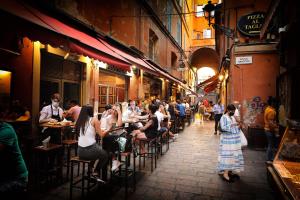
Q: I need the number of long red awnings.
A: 1